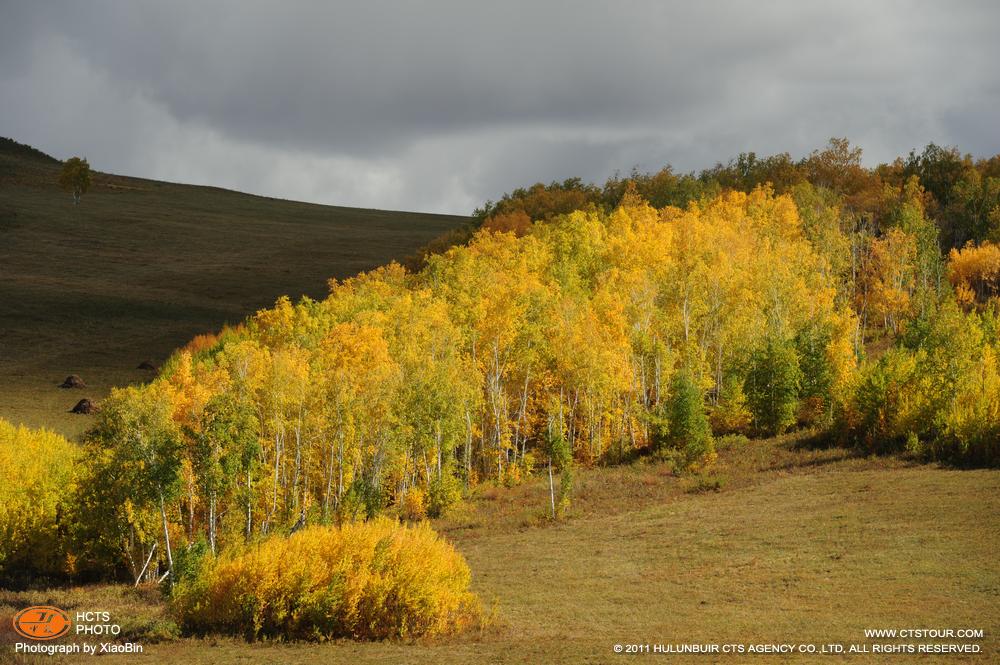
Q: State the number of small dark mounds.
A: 3